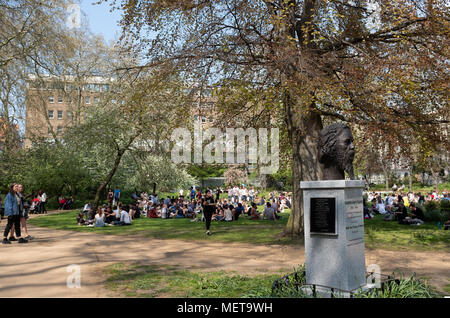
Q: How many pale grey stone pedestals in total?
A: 1